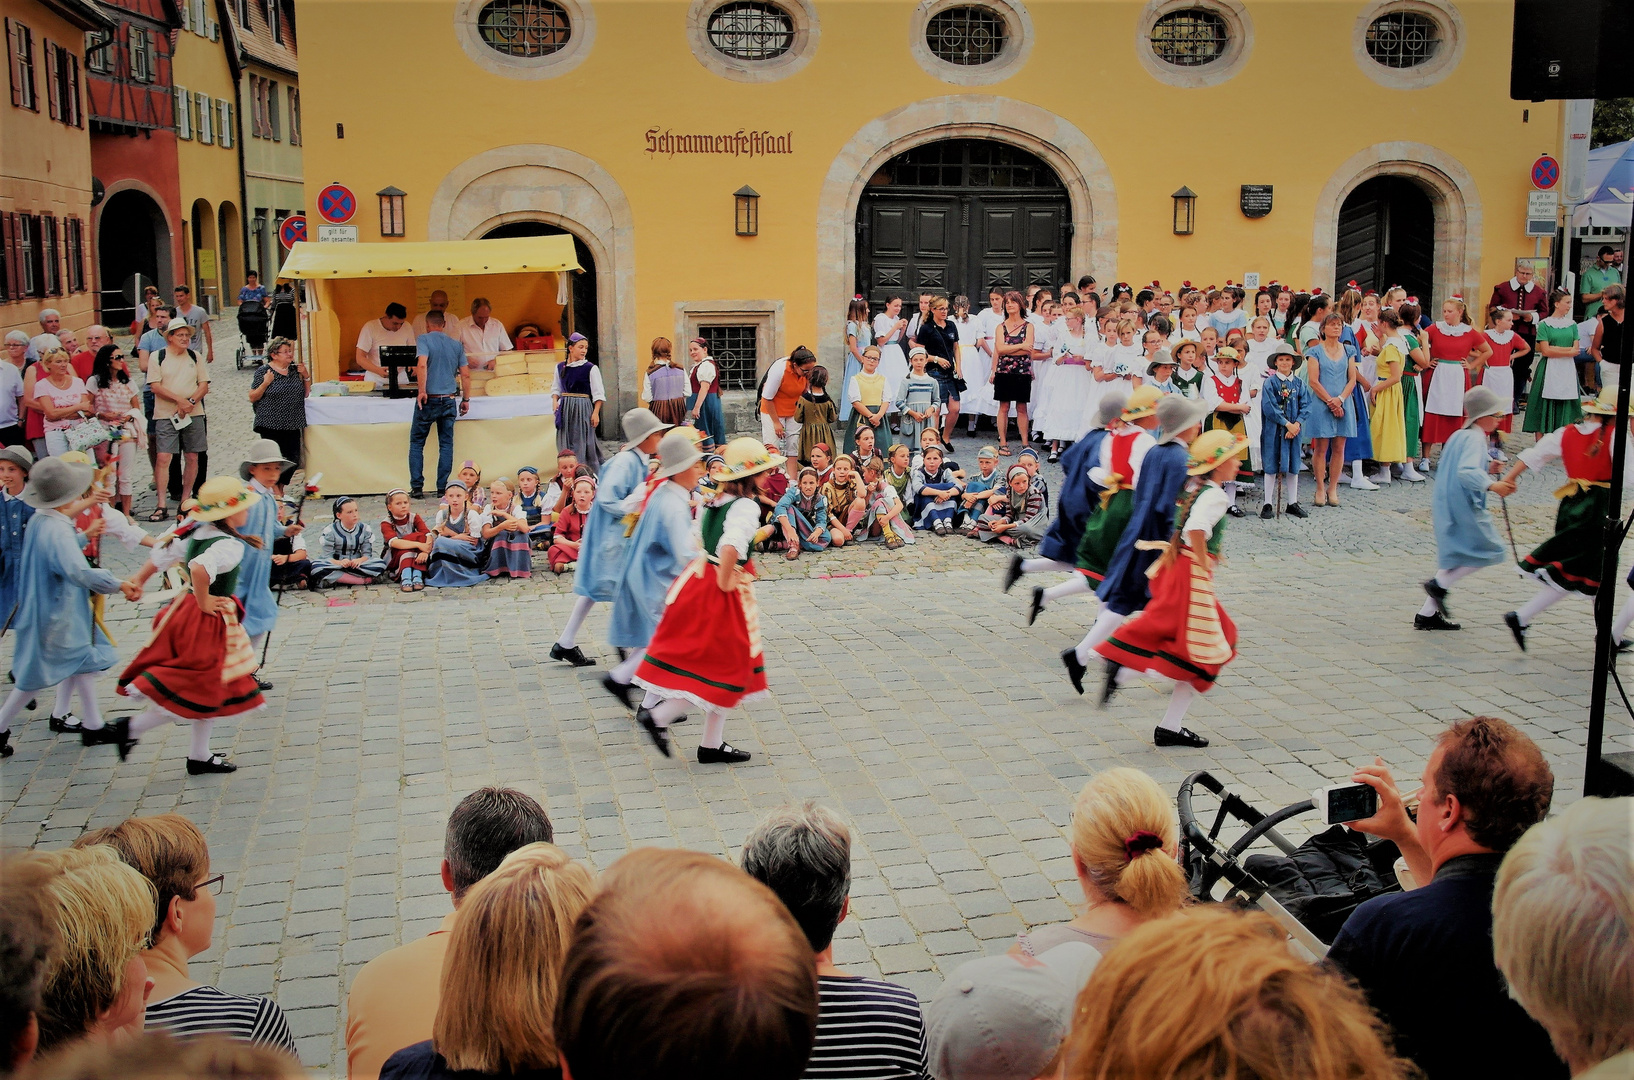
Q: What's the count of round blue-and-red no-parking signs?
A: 3